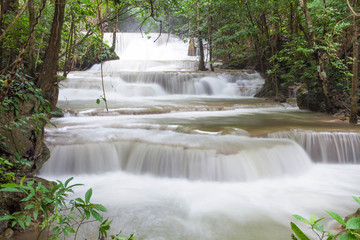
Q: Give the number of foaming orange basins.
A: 0